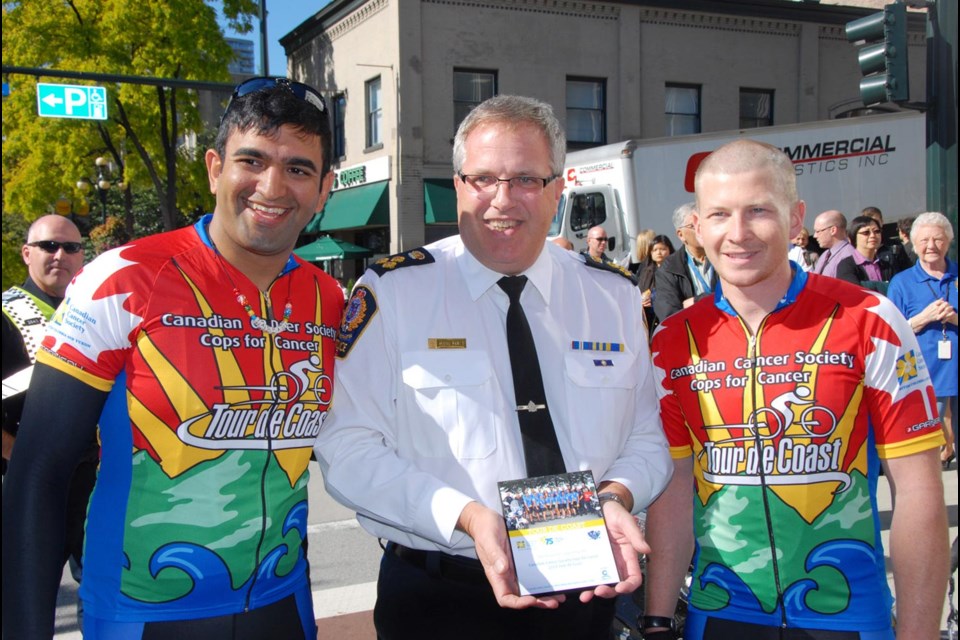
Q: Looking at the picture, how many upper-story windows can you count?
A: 6